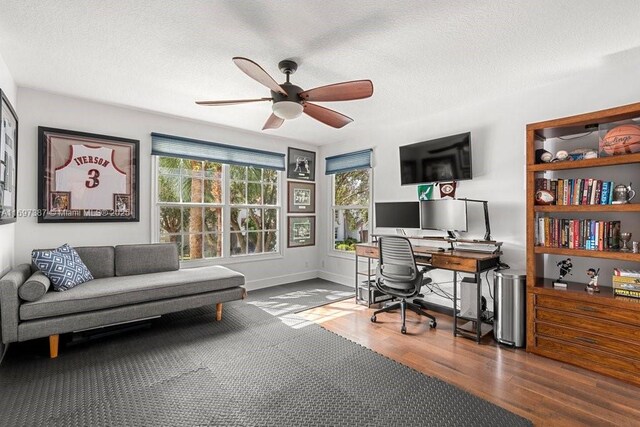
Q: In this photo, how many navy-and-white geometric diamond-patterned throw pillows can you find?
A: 1